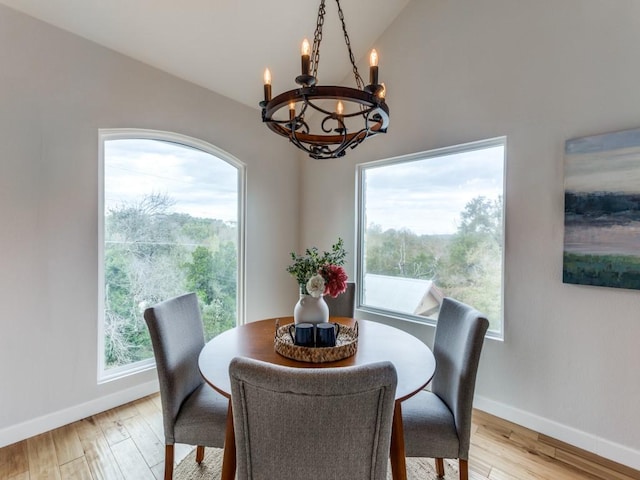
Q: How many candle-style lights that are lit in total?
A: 6